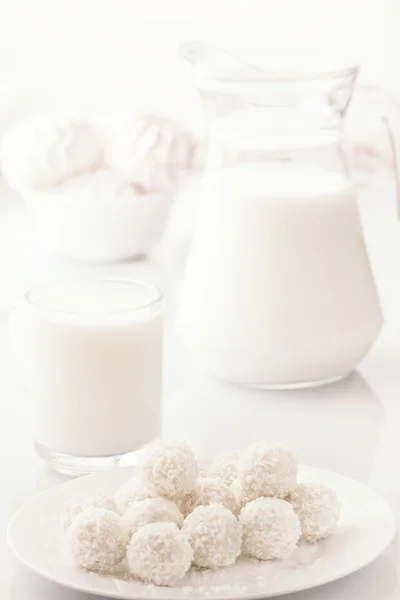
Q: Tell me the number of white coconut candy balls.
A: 12